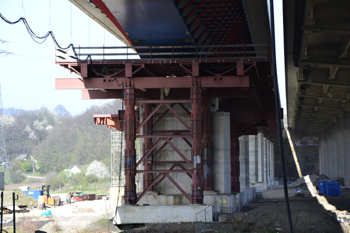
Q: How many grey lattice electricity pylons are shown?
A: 1